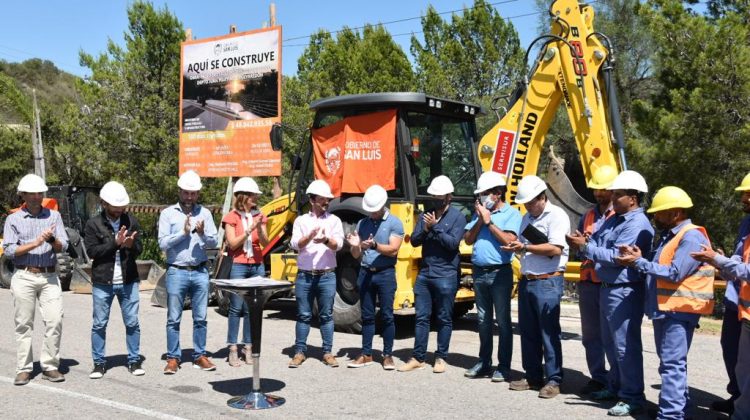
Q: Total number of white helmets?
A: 10